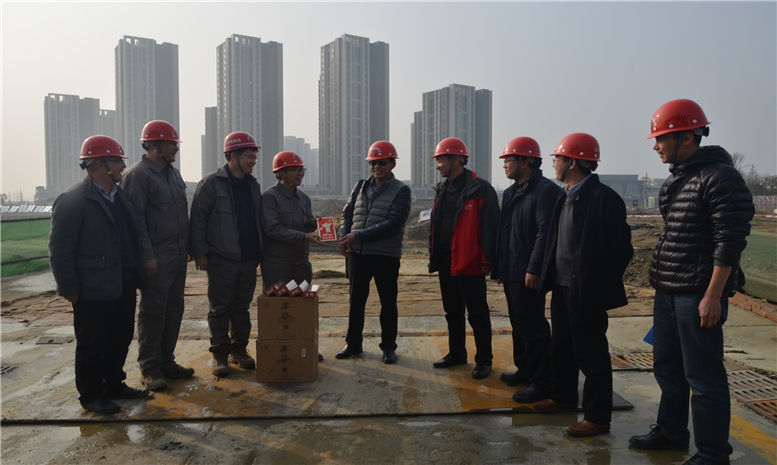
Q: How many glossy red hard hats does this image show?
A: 9